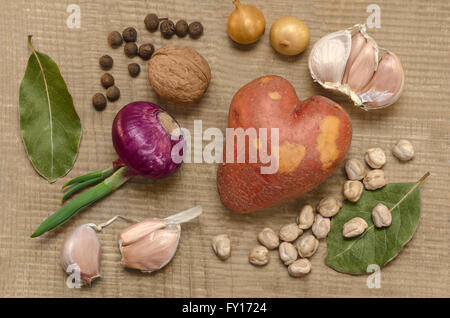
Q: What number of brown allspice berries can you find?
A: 13